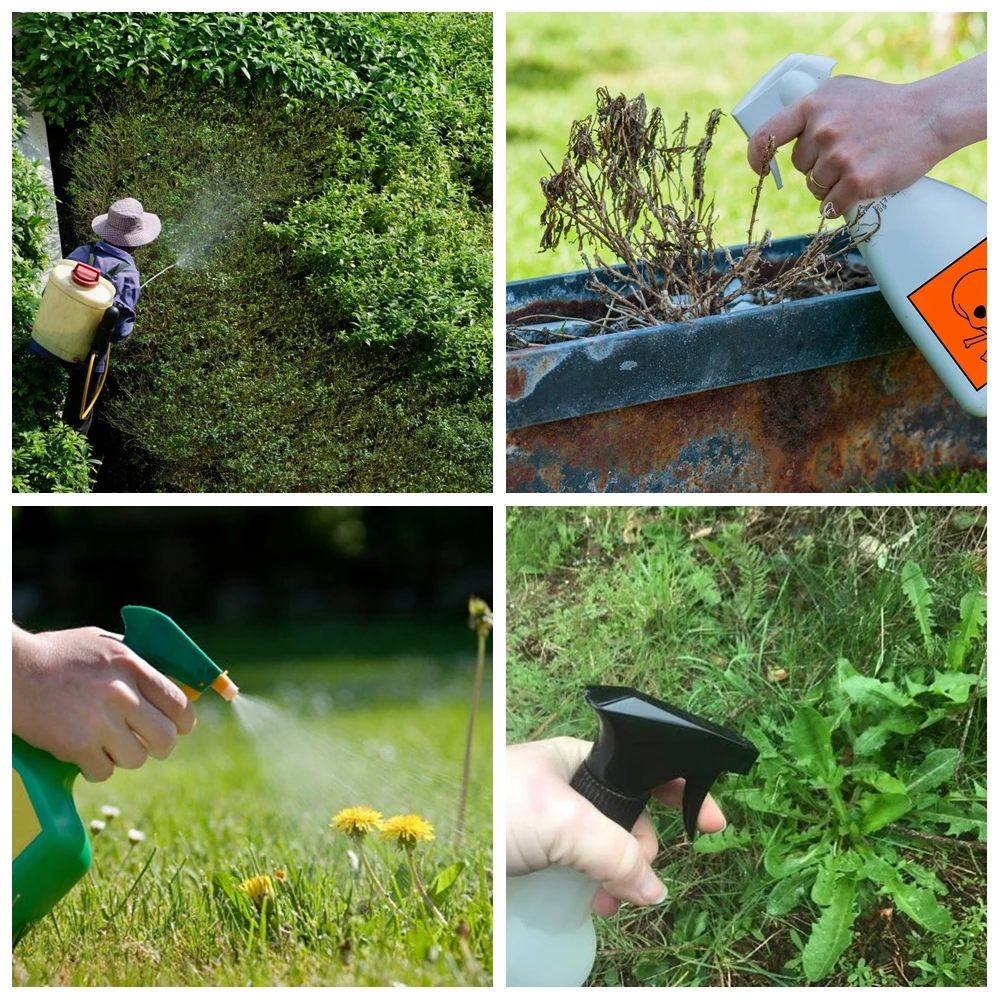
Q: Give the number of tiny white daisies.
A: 3